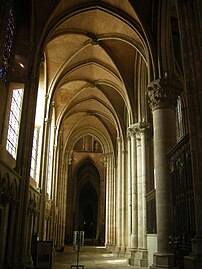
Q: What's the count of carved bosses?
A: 3